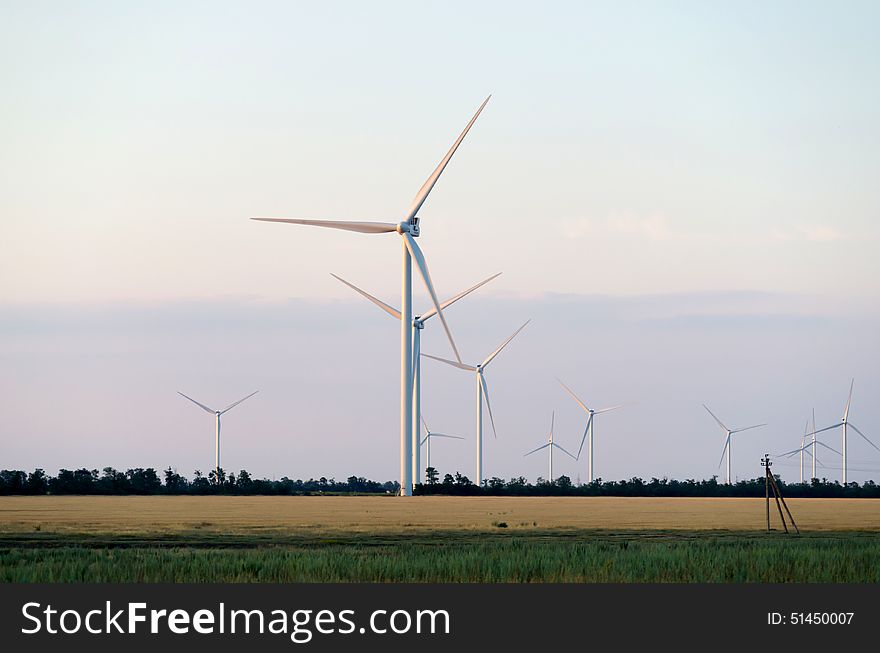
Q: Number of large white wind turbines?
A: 11